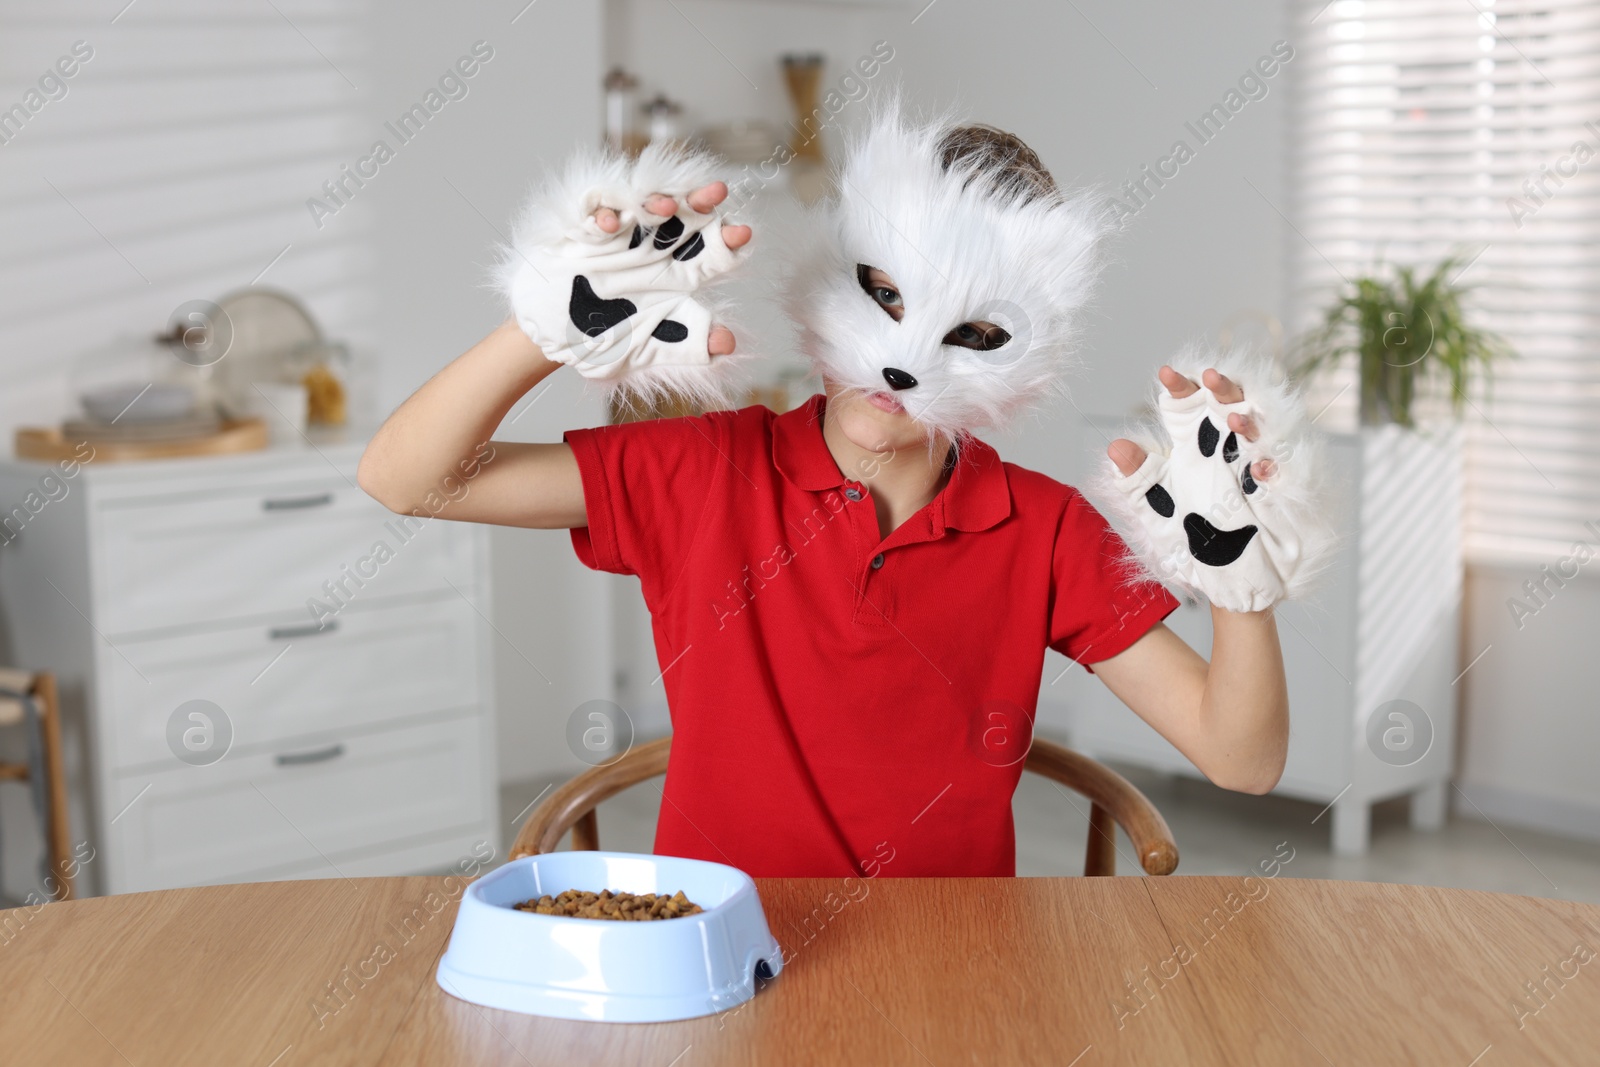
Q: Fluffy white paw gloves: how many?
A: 2